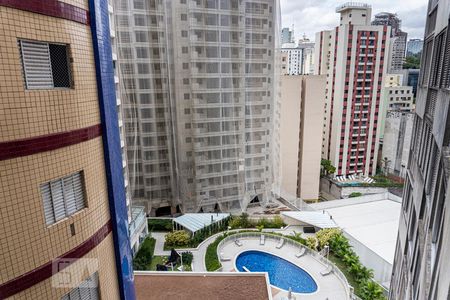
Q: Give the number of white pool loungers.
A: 6